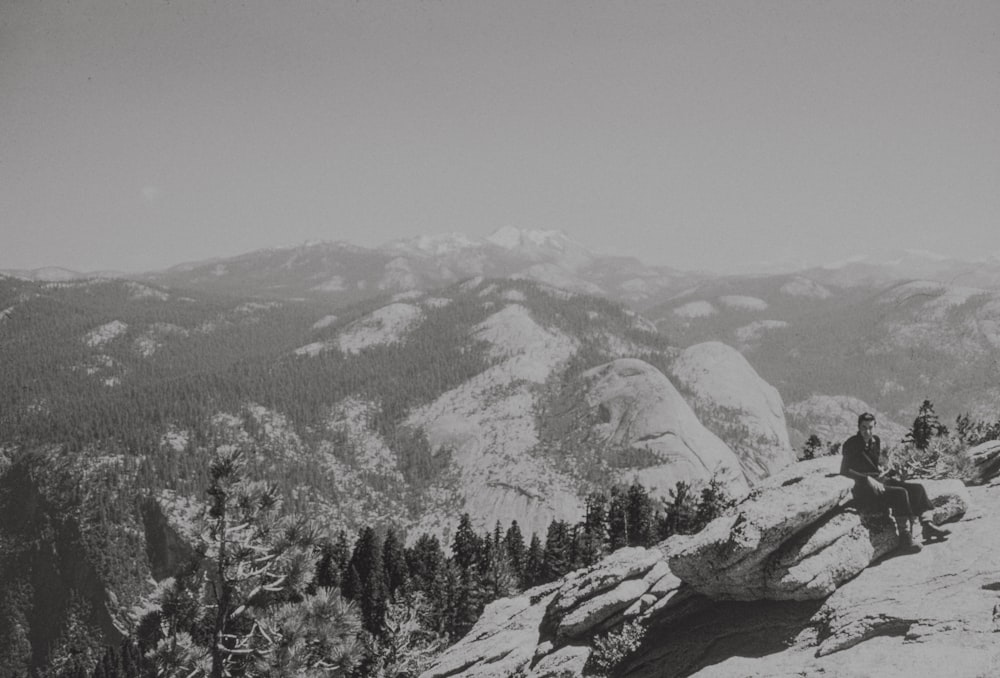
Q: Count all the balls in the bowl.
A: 0